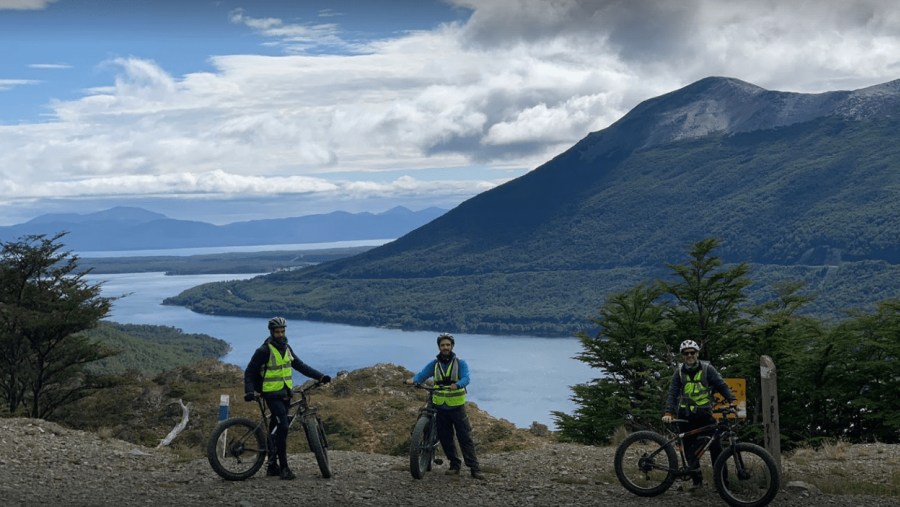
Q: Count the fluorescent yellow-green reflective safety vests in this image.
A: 3